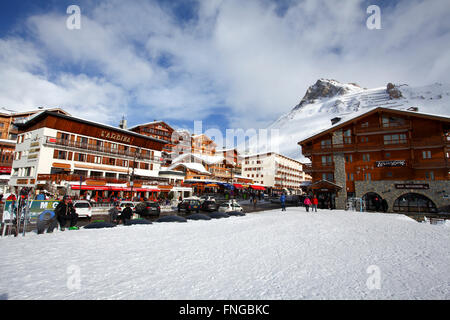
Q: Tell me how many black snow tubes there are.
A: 6